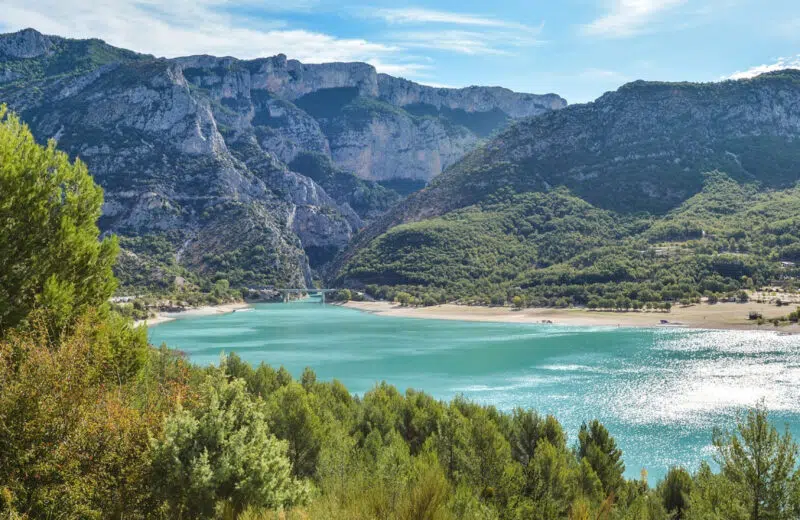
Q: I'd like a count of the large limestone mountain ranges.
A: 2